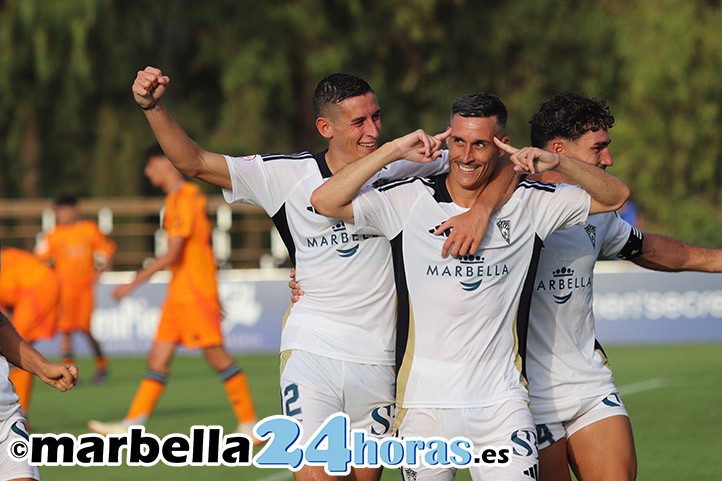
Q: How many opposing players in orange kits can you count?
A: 3